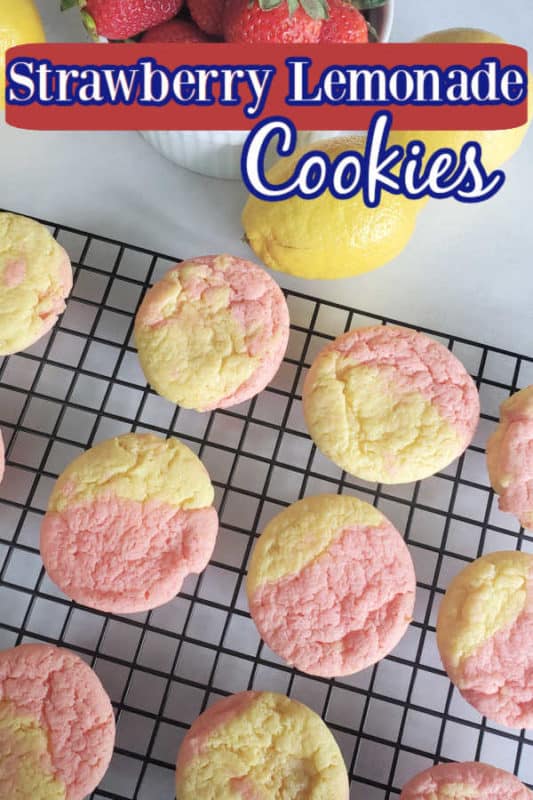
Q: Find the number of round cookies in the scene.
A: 11